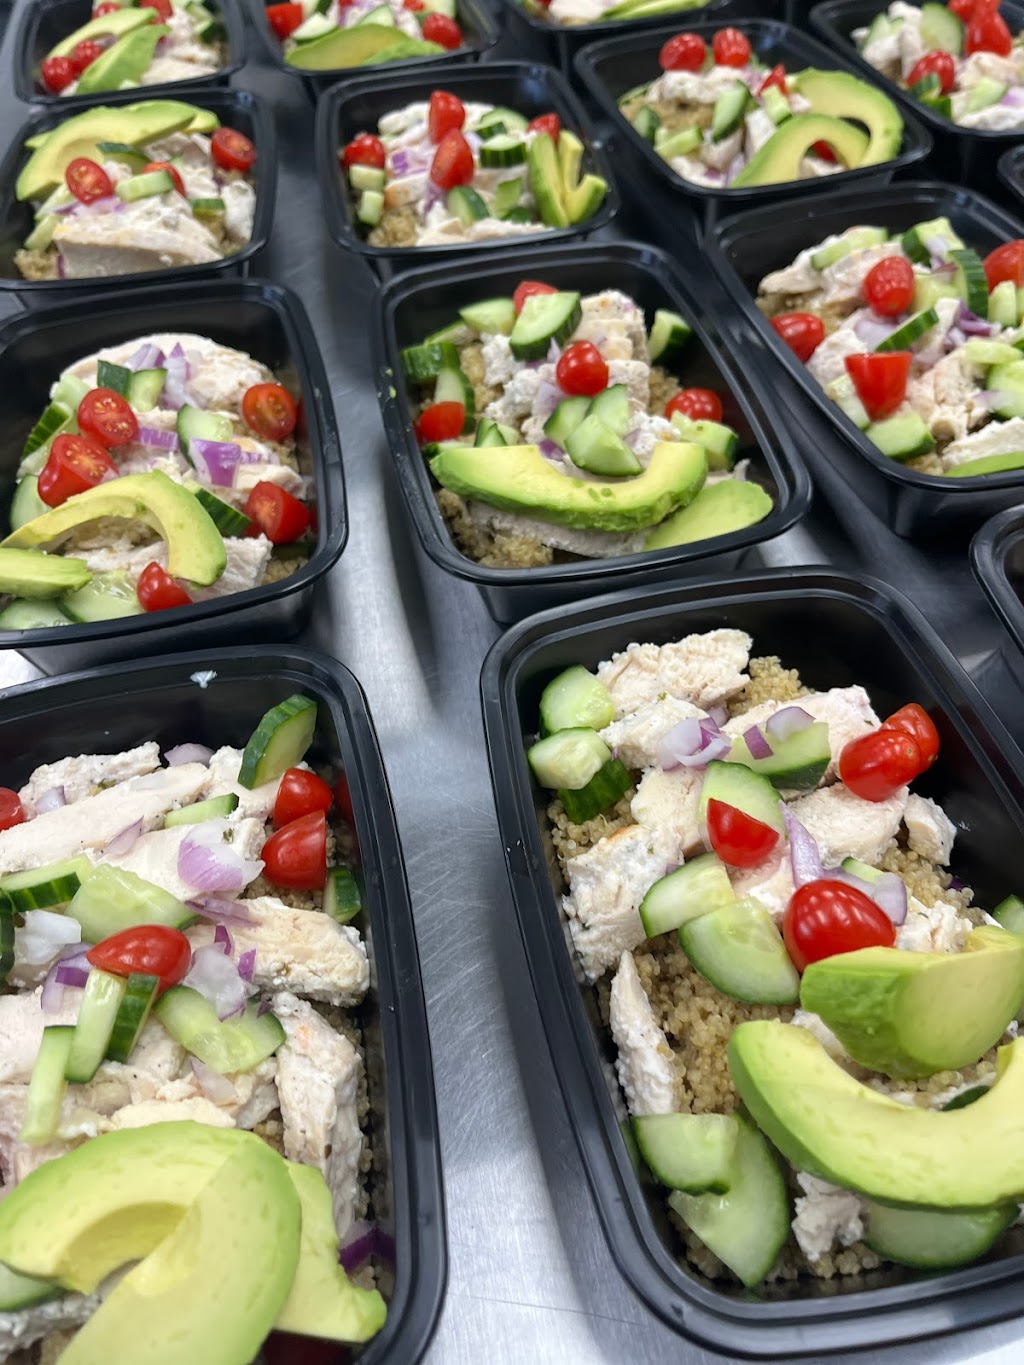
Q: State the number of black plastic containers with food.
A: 12